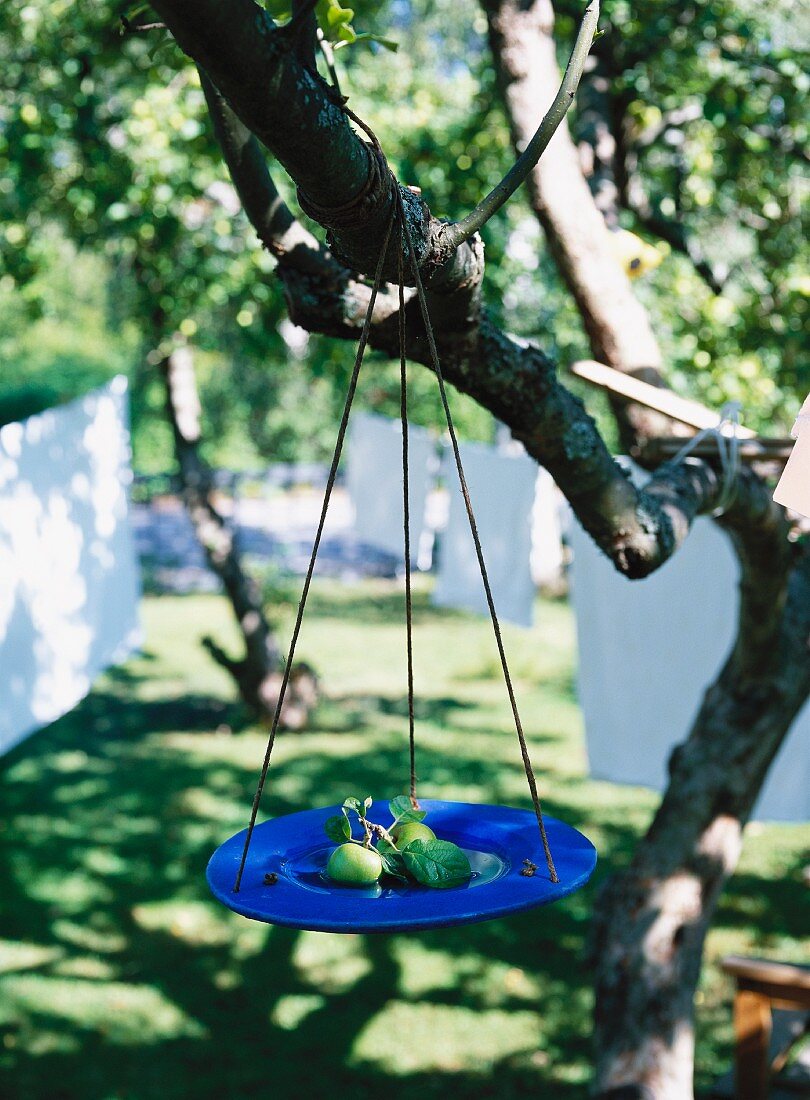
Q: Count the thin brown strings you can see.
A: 3